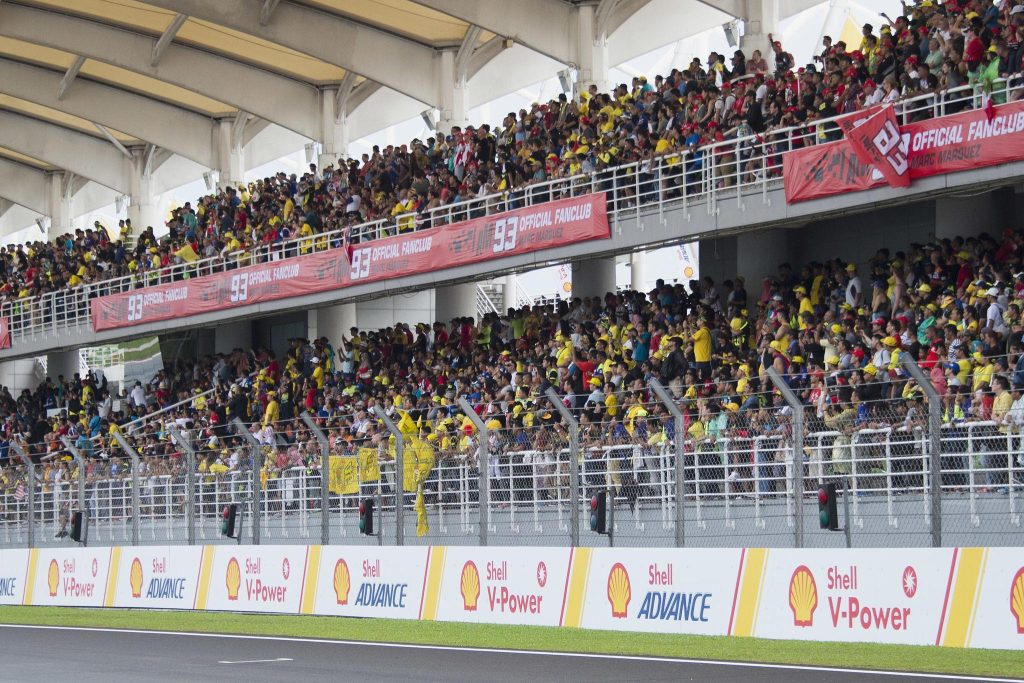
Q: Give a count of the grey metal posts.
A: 12